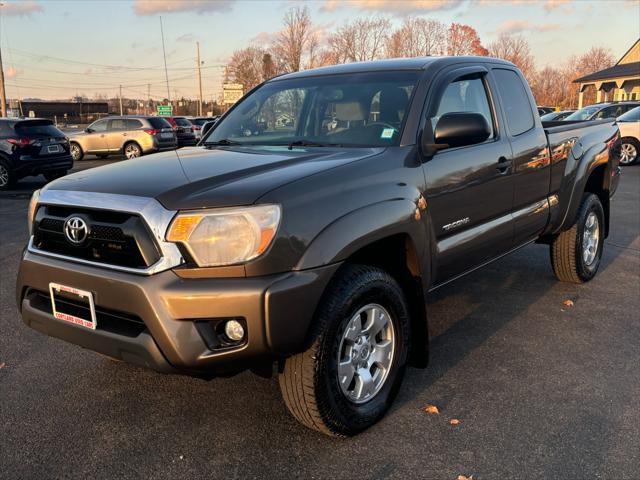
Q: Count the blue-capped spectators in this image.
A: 0